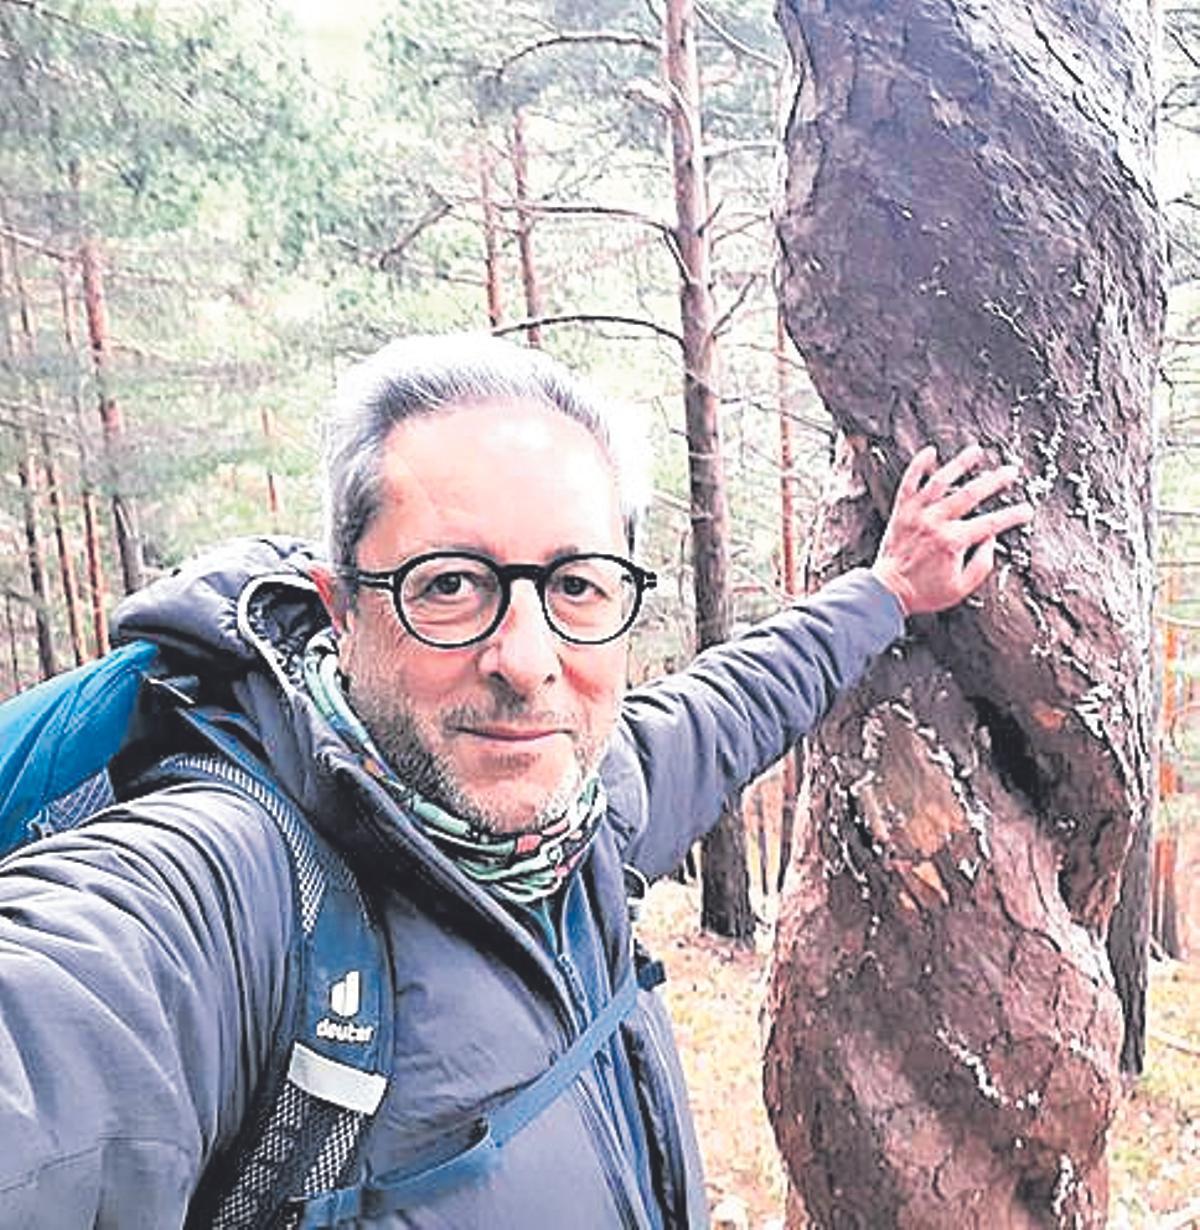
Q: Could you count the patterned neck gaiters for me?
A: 1